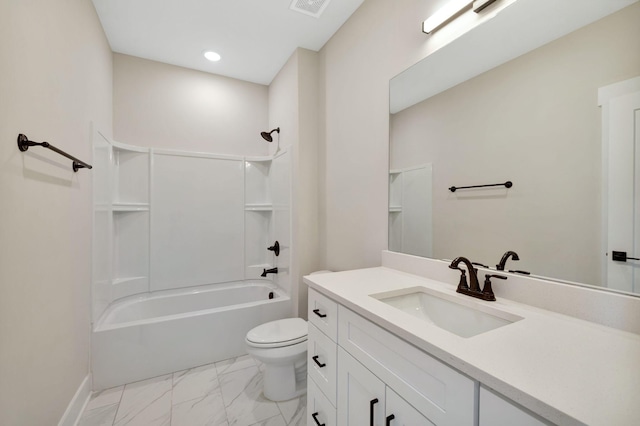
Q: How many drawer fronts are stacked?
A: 3